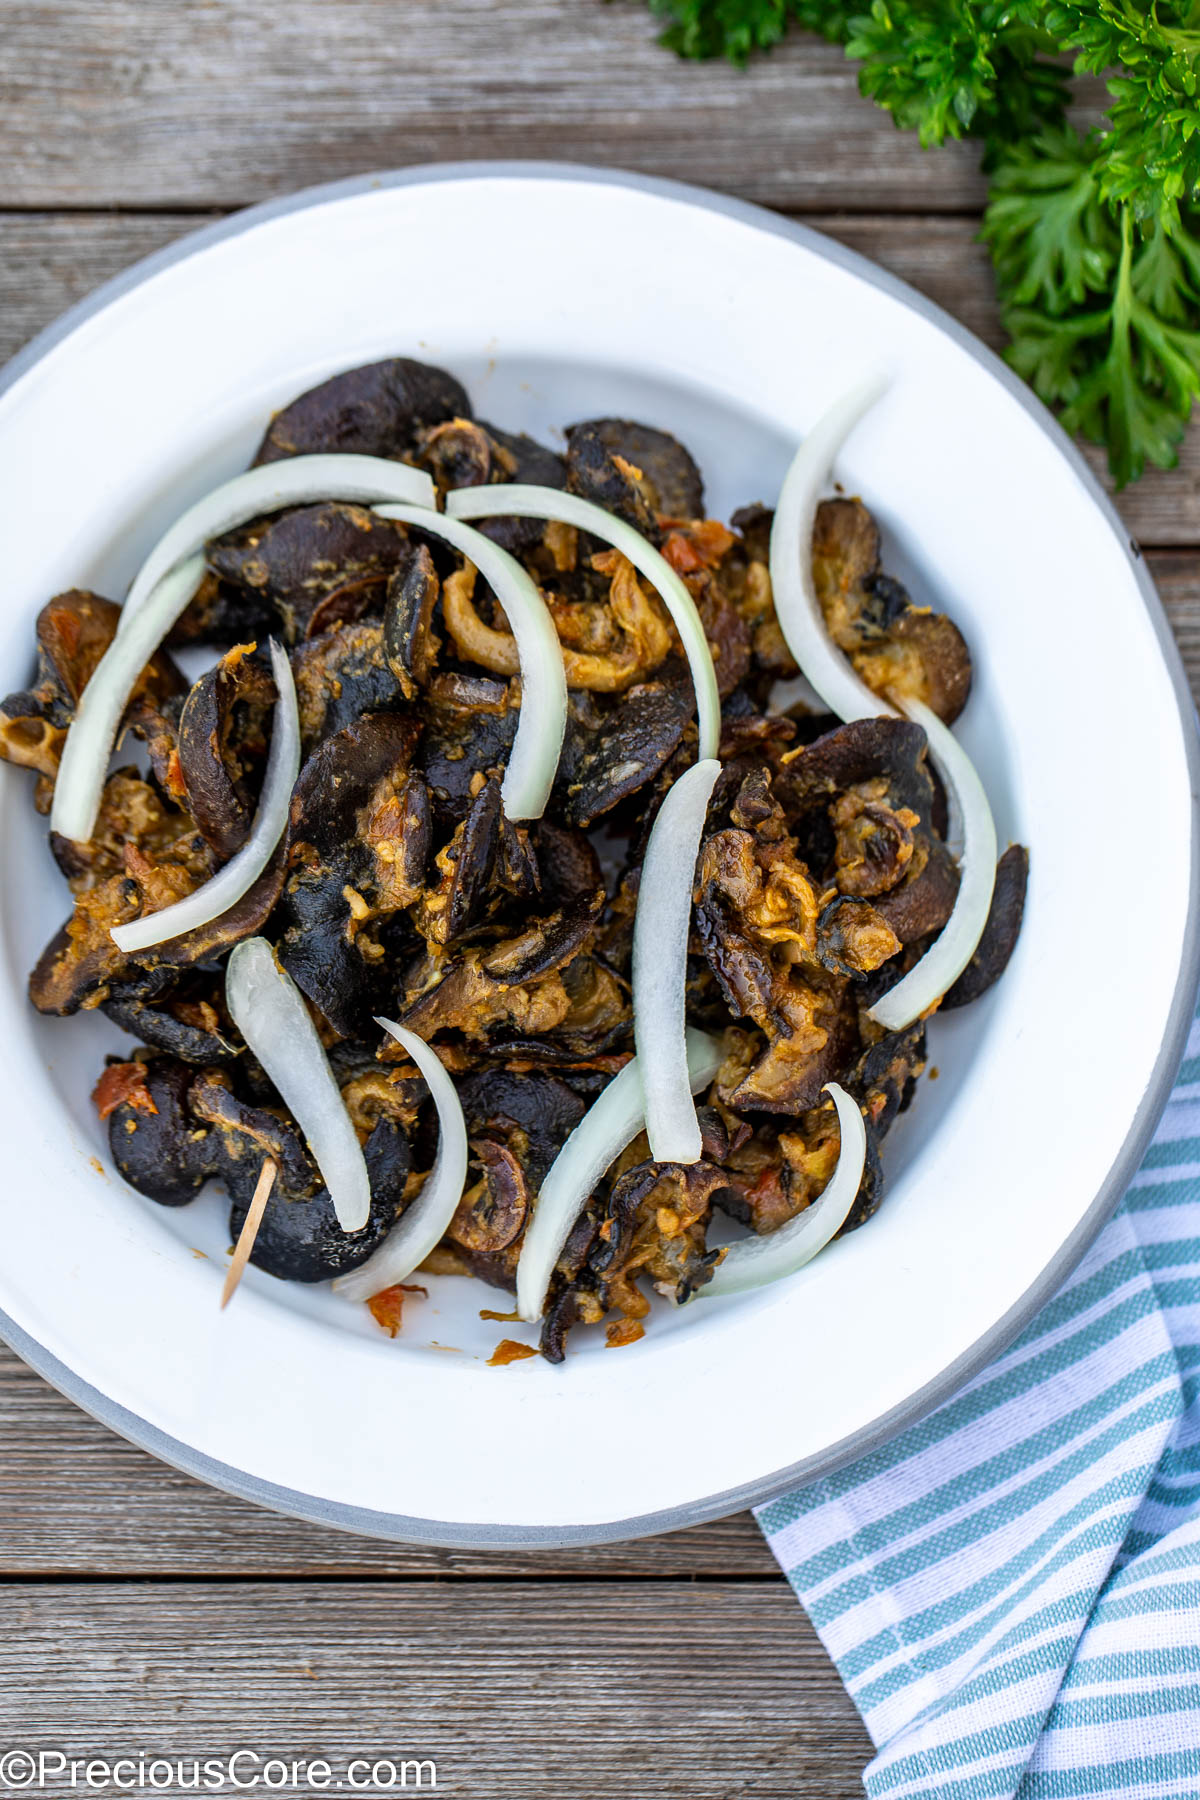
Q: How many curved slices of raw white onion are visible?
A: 12